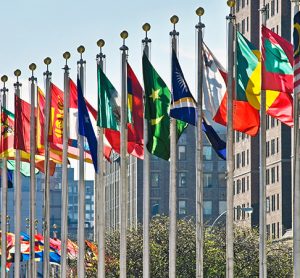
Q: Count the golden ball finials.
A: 12